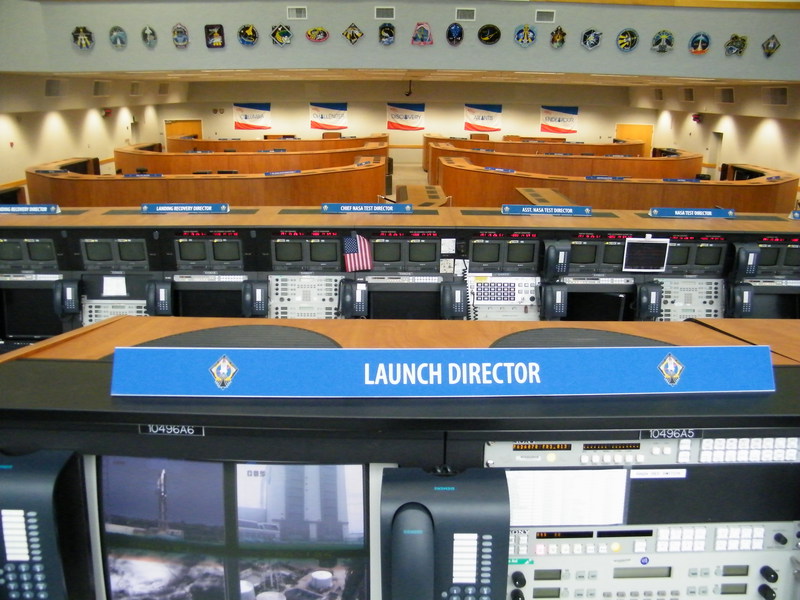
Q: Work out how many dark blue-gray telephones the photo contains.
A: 12